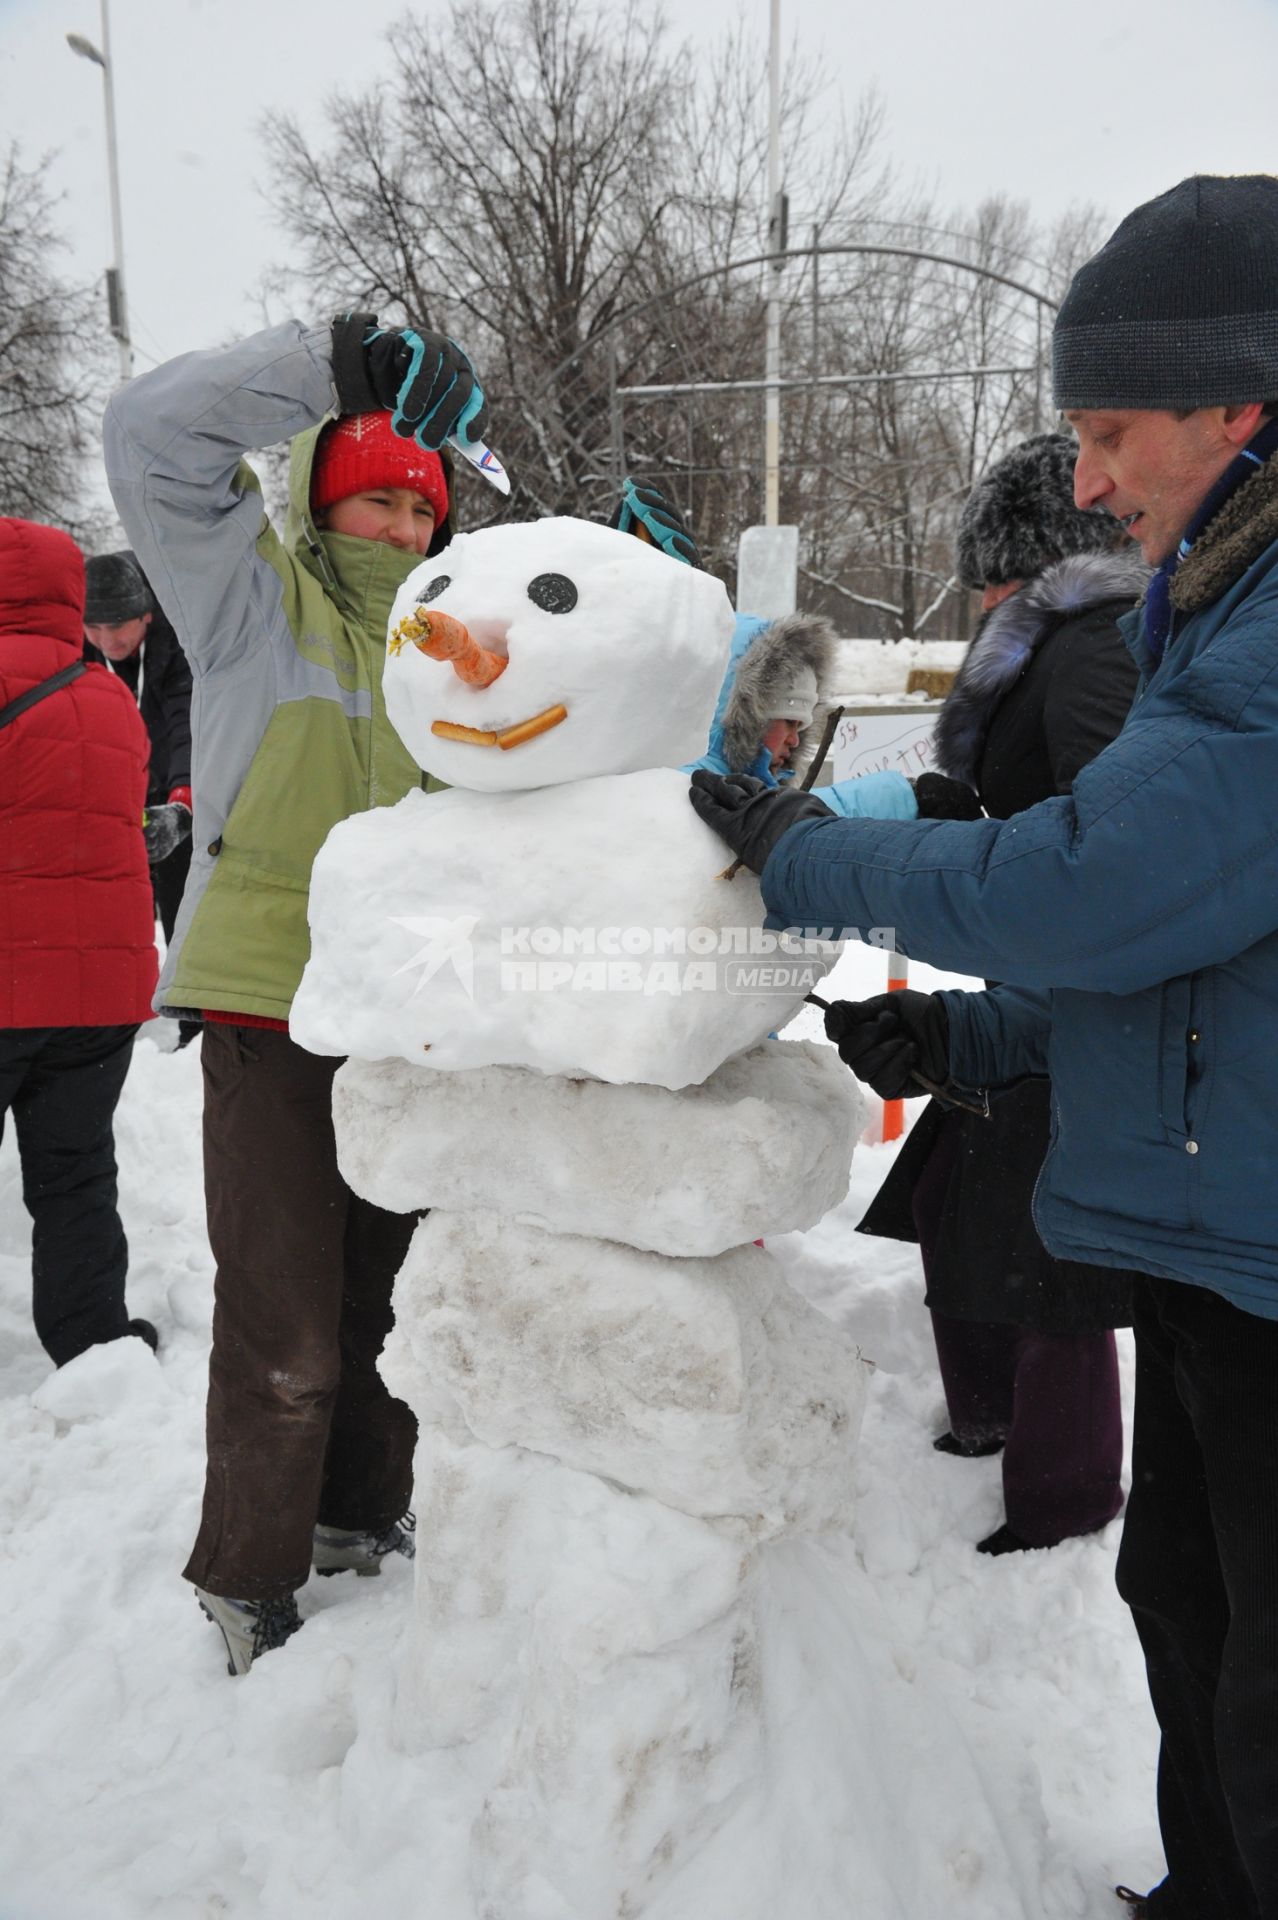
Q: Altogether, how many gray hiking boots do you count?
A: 2